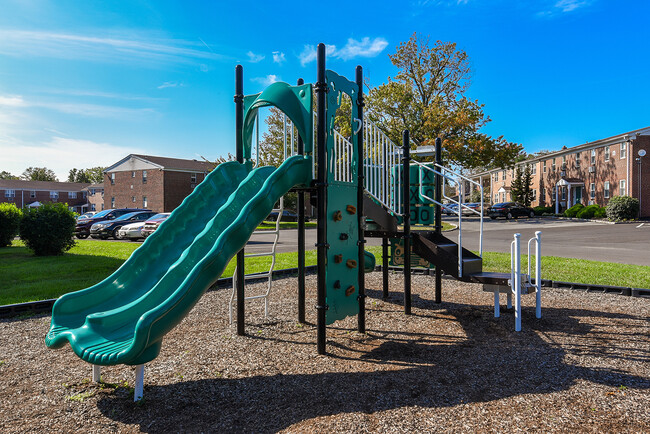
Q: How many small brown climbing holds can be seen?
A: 5